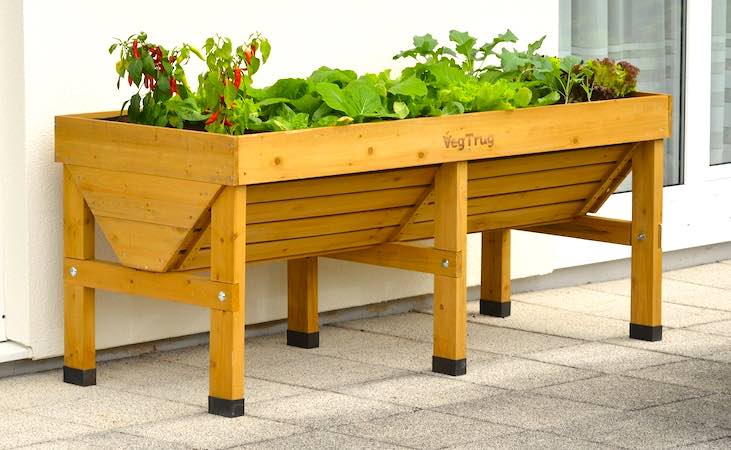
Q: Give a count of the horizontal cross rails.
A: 3